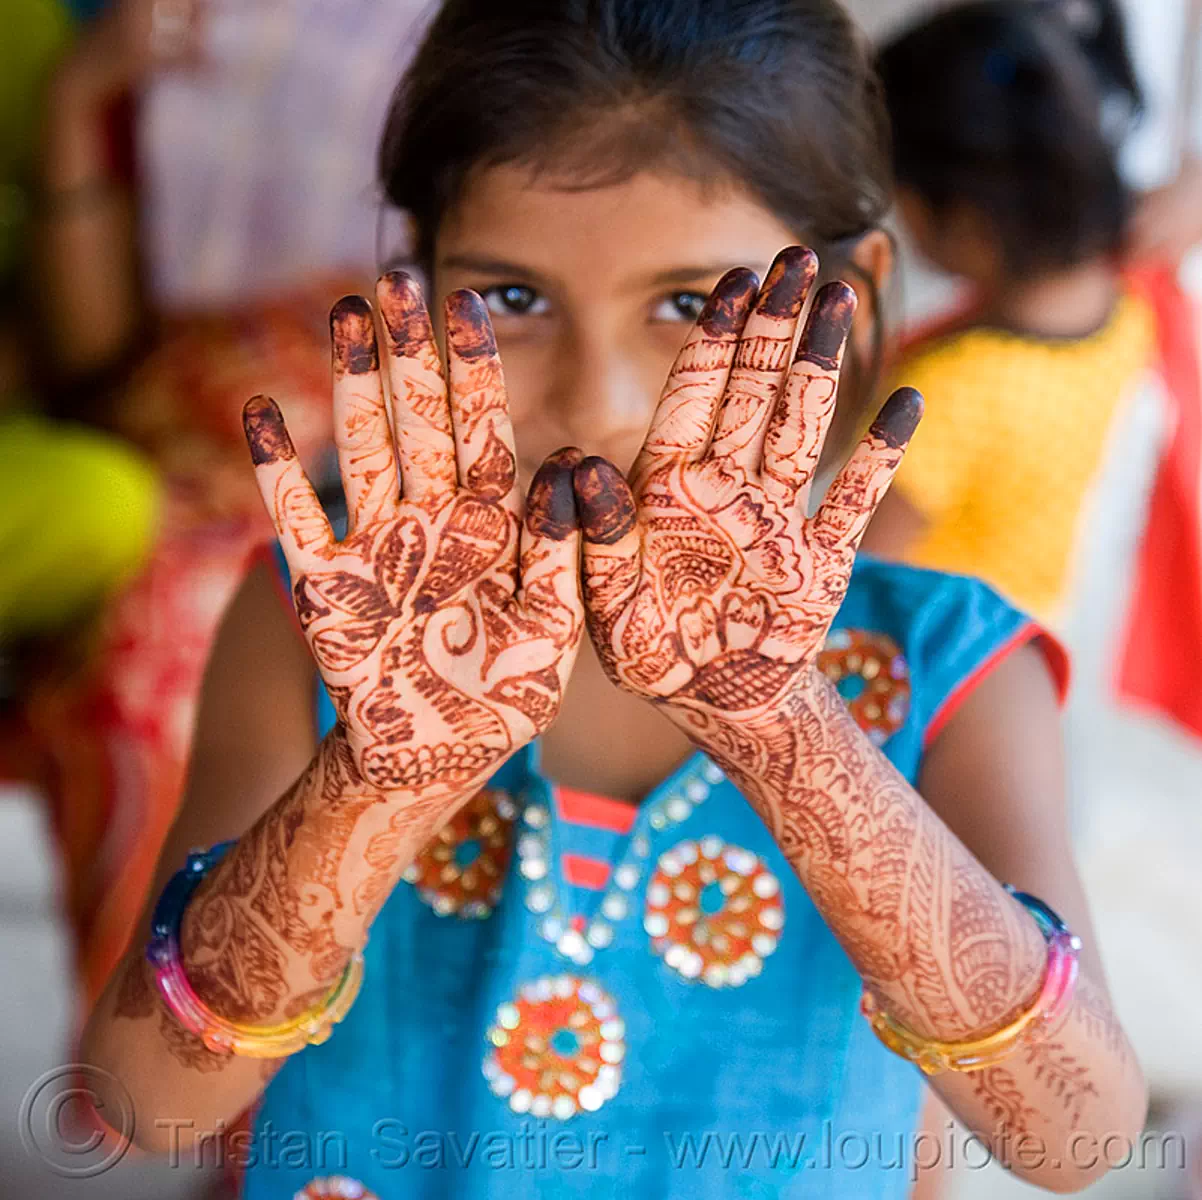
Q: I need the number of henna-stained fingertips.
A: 10